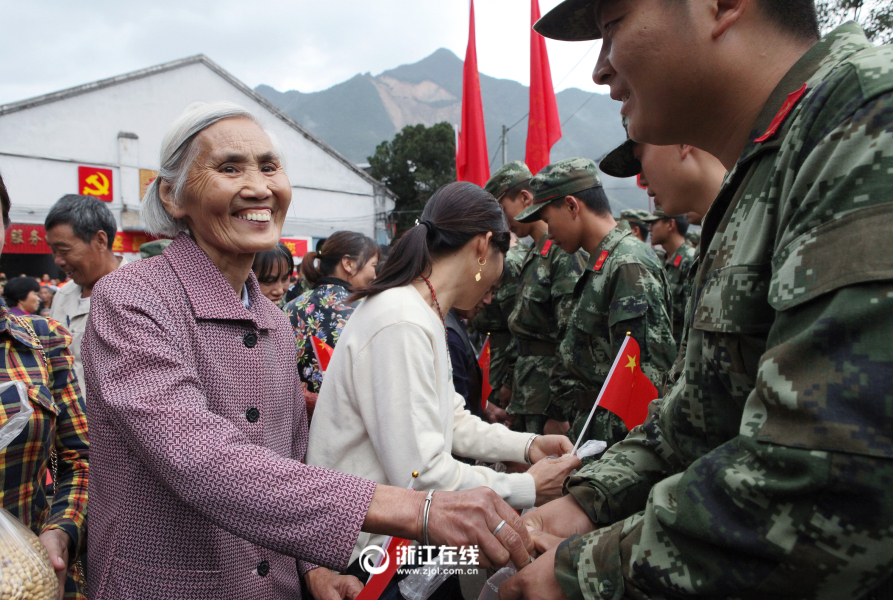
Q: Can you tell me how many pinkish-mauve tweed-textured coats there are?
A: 1